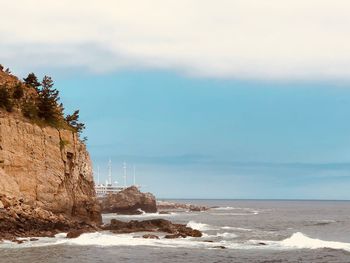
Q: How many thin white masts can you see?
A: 4